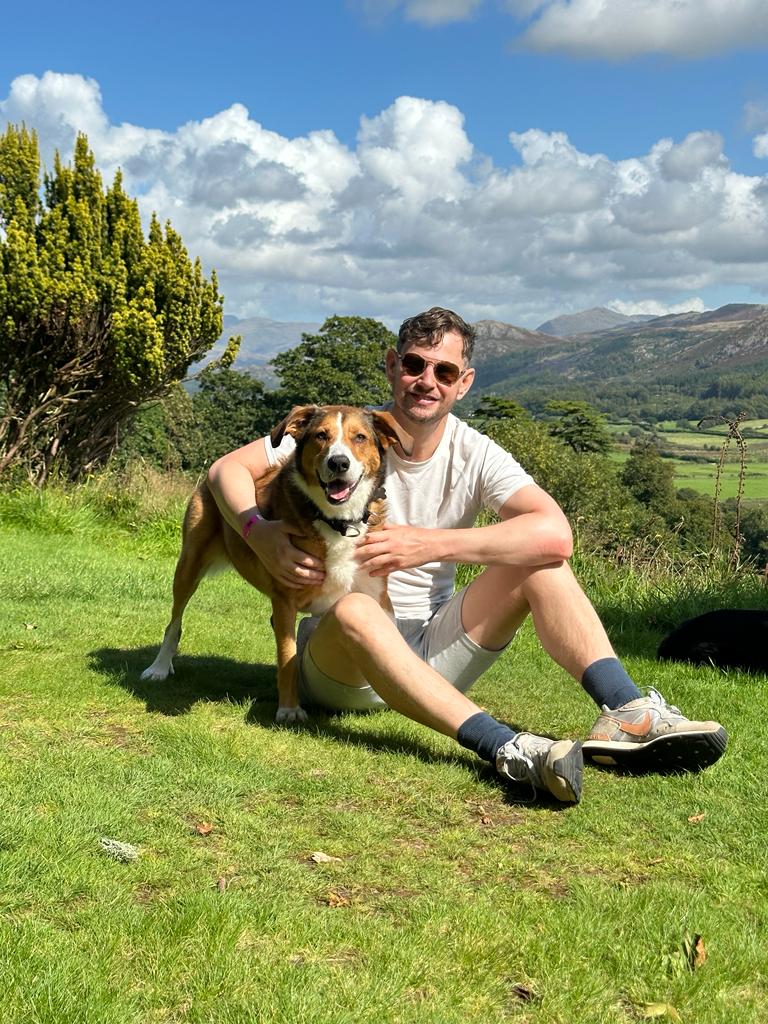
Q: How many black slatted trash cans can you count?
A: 0